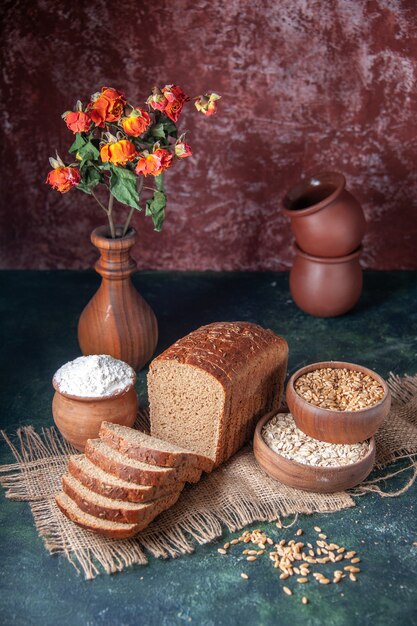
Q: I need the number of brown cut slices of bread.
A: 5